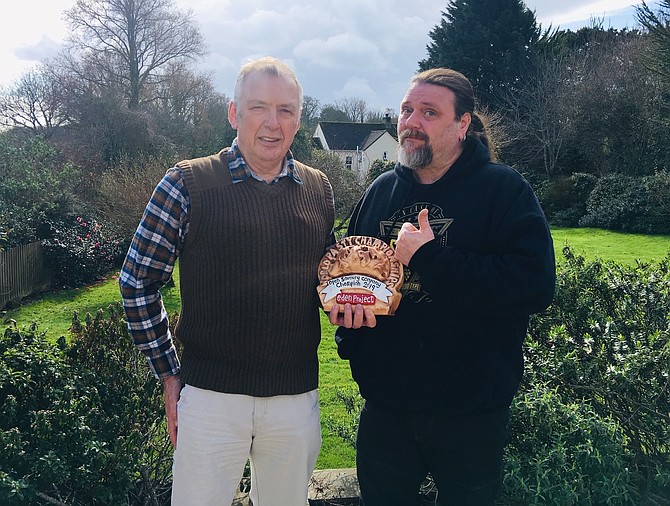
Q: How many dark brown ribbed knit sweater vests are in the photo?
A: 1